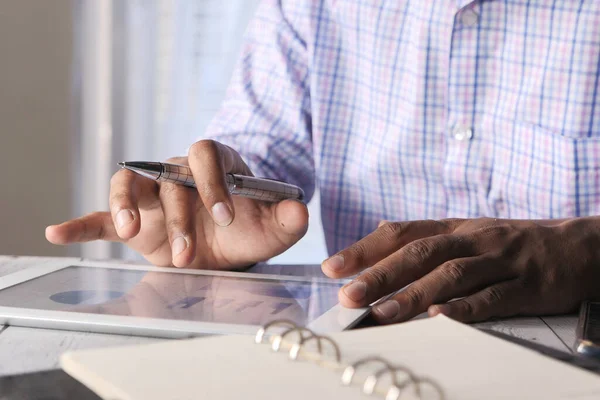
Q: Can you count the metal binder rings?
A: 6